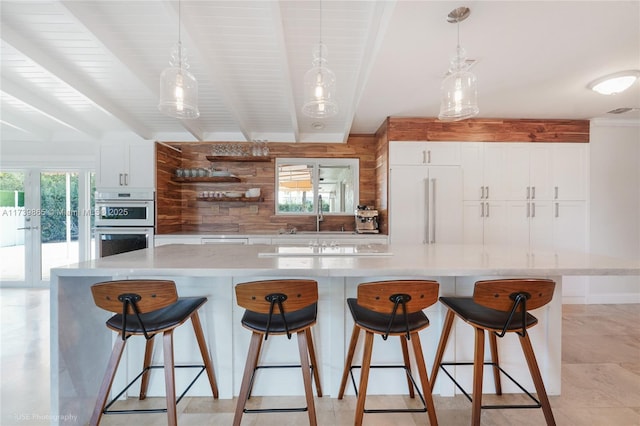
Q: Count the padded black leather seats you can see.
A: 4